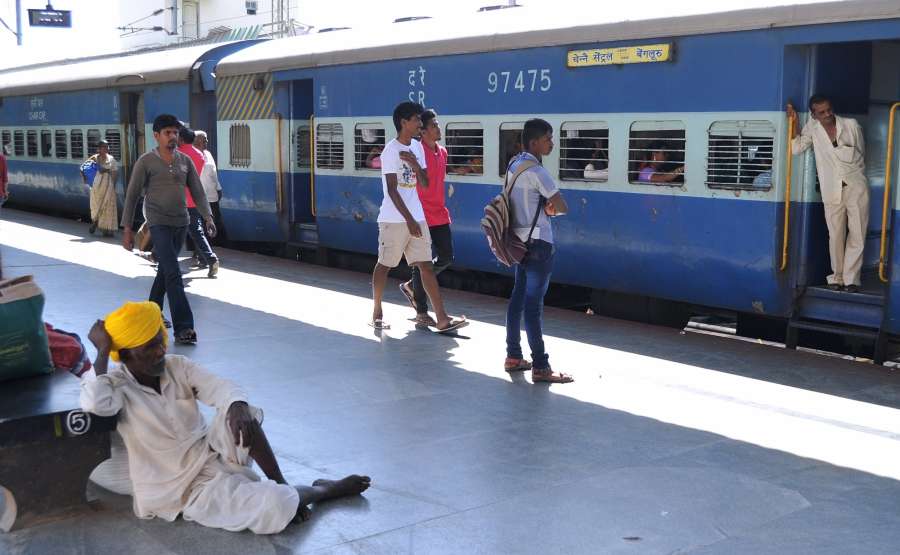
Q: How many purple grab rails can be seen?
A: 0